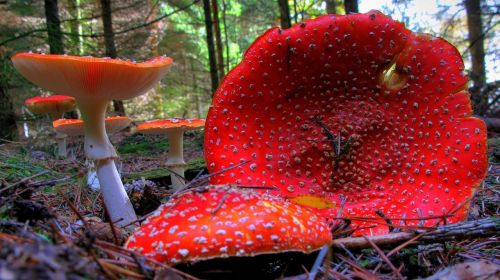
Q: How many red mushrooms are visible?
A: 6